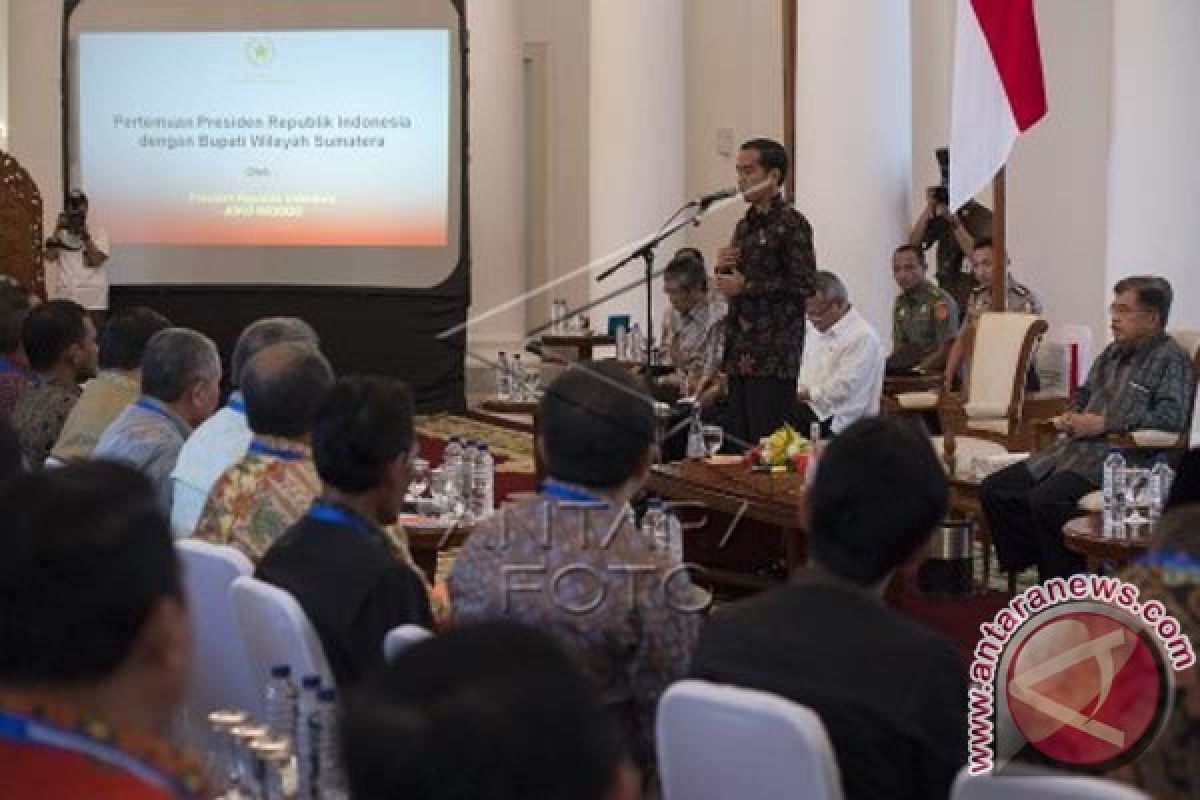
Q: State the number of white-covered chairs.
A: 5